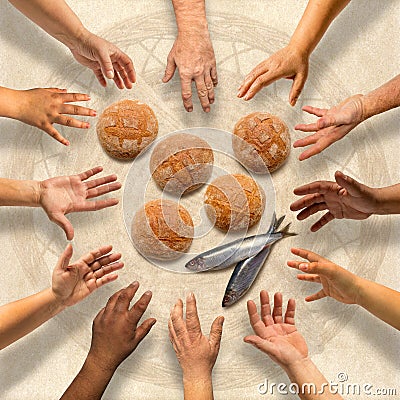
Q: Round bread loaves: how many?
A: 5